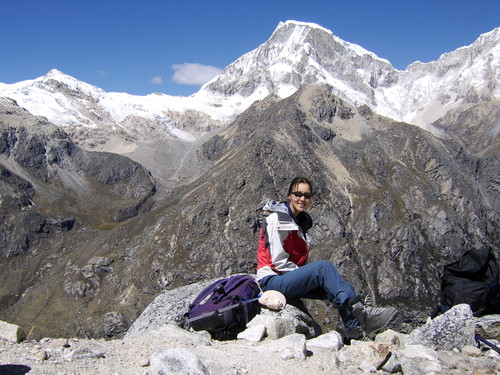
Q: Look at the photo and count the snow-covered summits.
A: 3